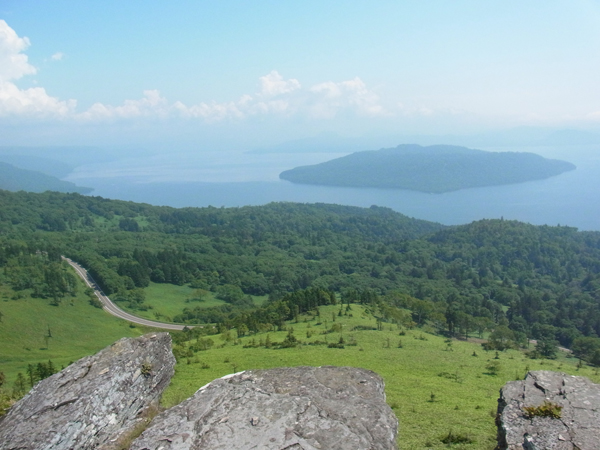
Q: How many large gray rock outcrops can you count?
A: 3